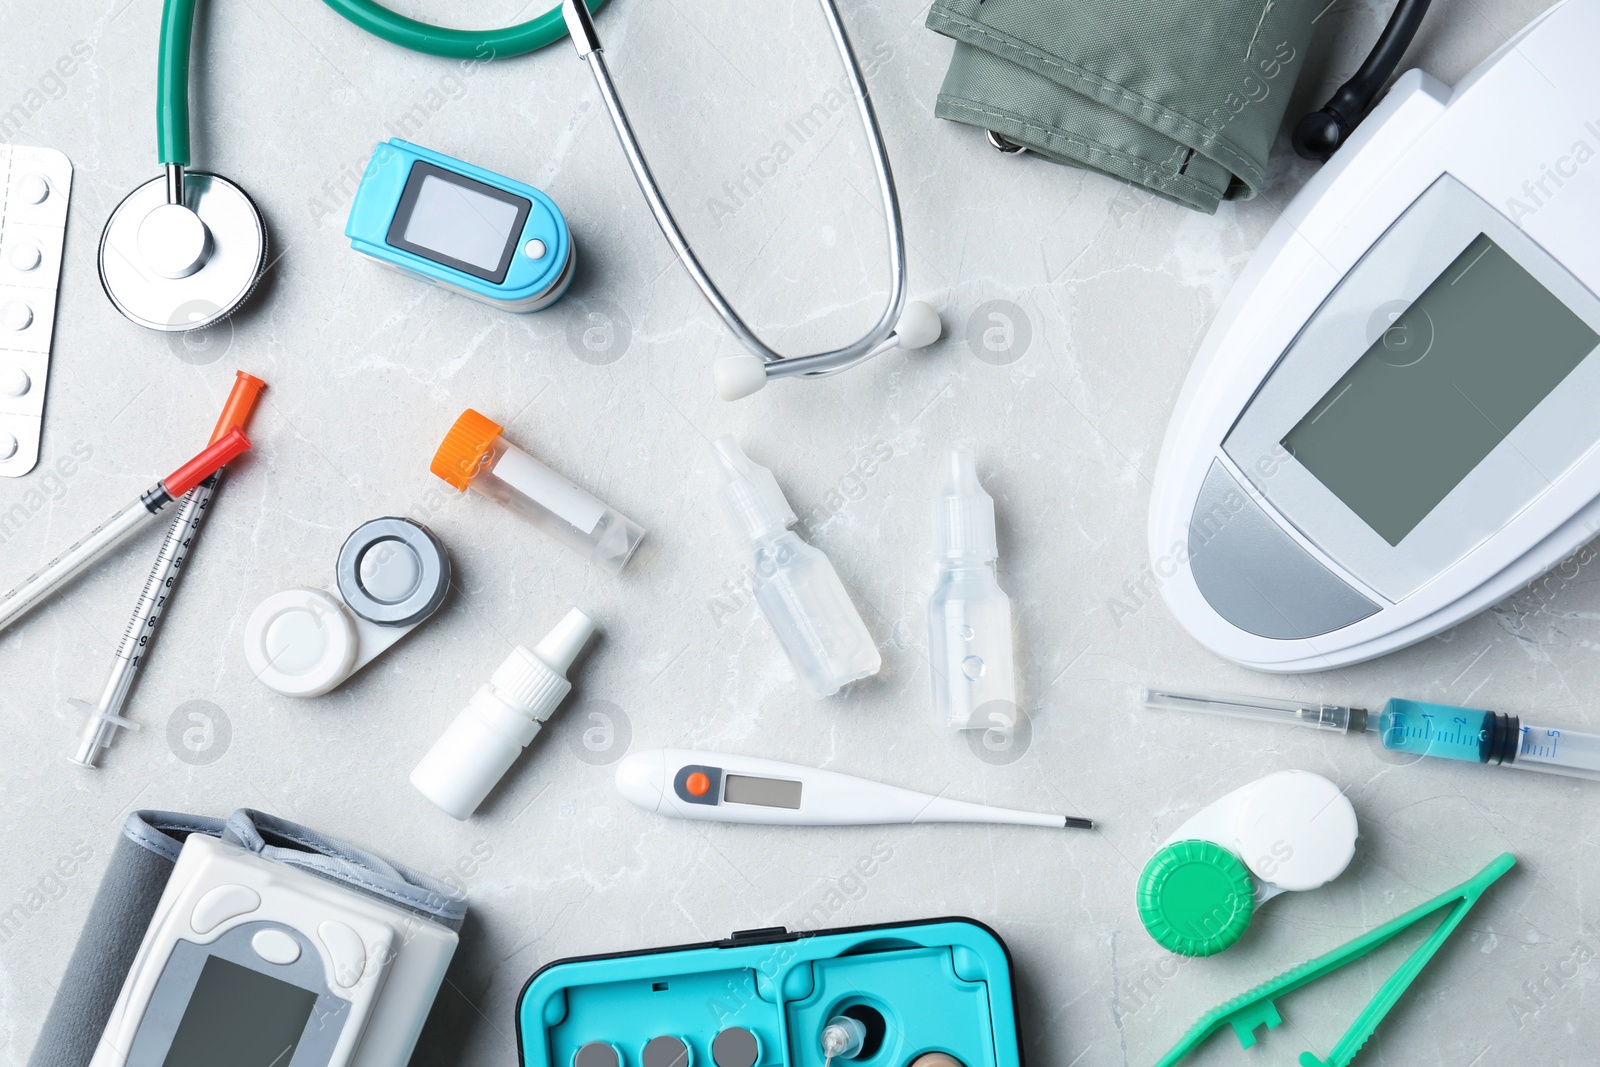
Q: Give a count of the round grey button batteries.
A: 3